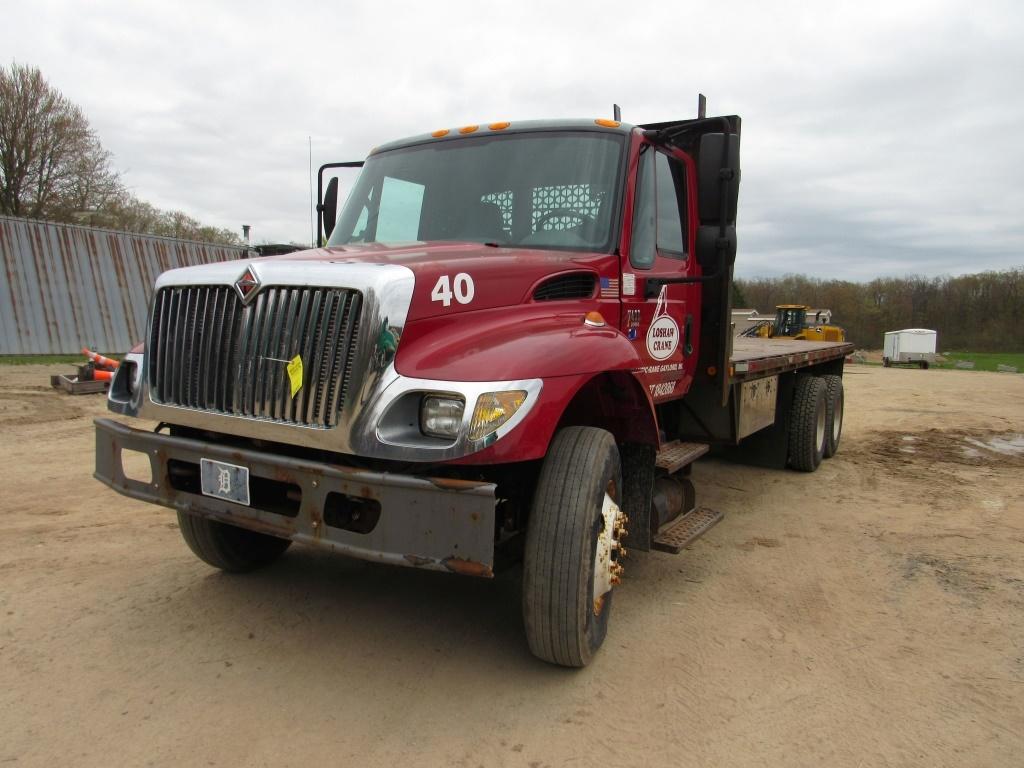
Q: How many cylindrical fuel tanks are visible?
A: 1